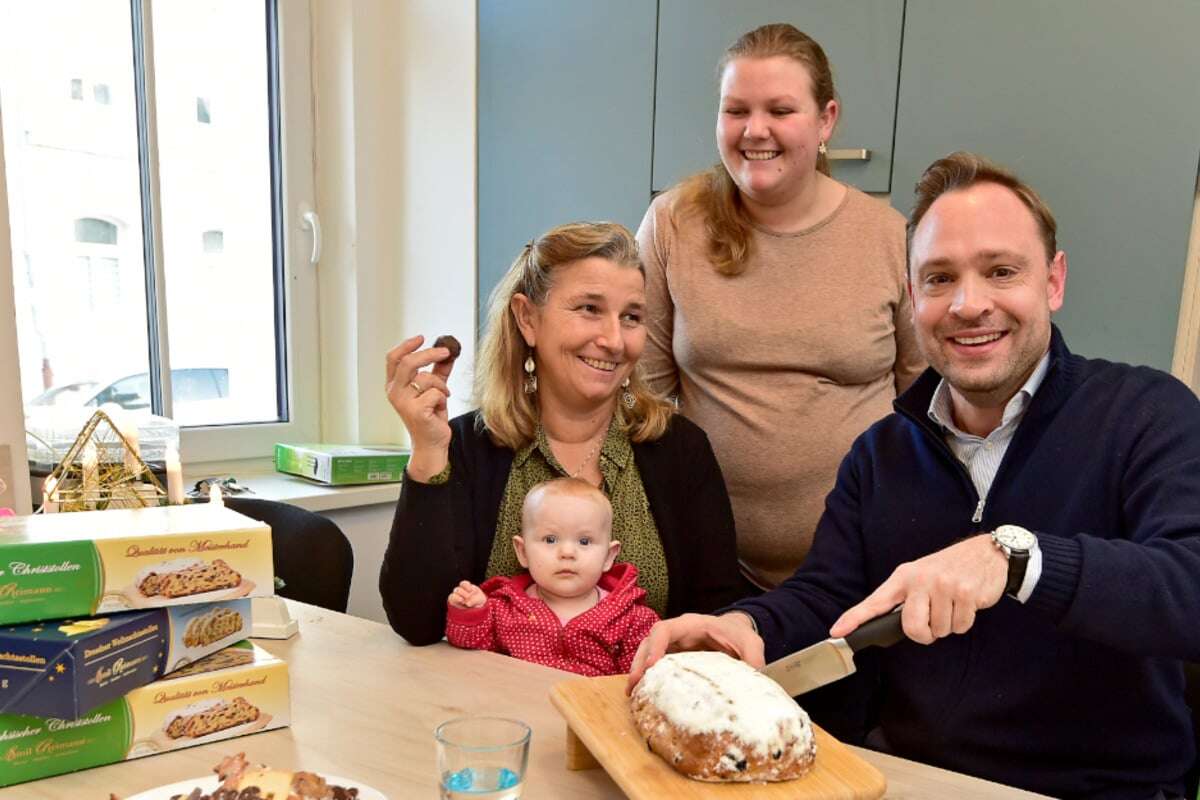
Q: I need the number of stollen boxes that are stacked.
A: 3